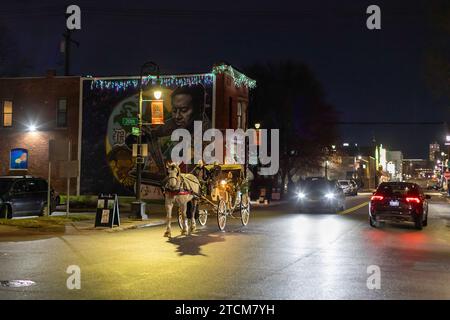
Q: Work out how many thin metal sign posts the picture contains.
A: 2